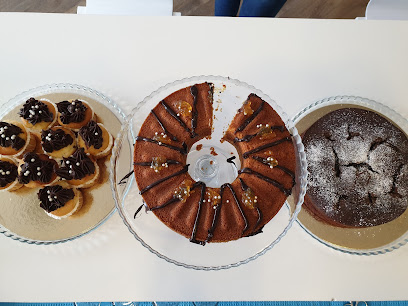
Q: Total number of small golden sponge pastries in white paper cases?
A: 9